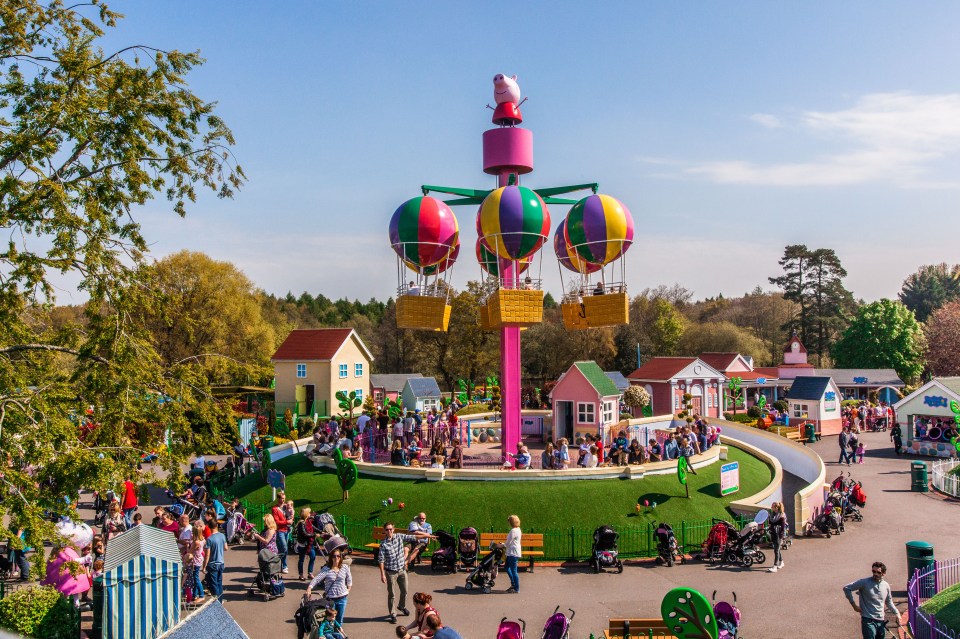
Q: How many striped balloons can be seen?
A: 6